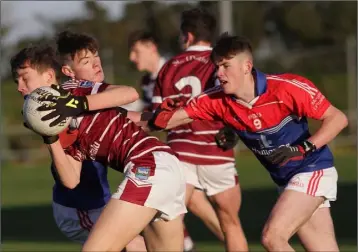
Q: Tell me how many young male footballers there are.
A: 5